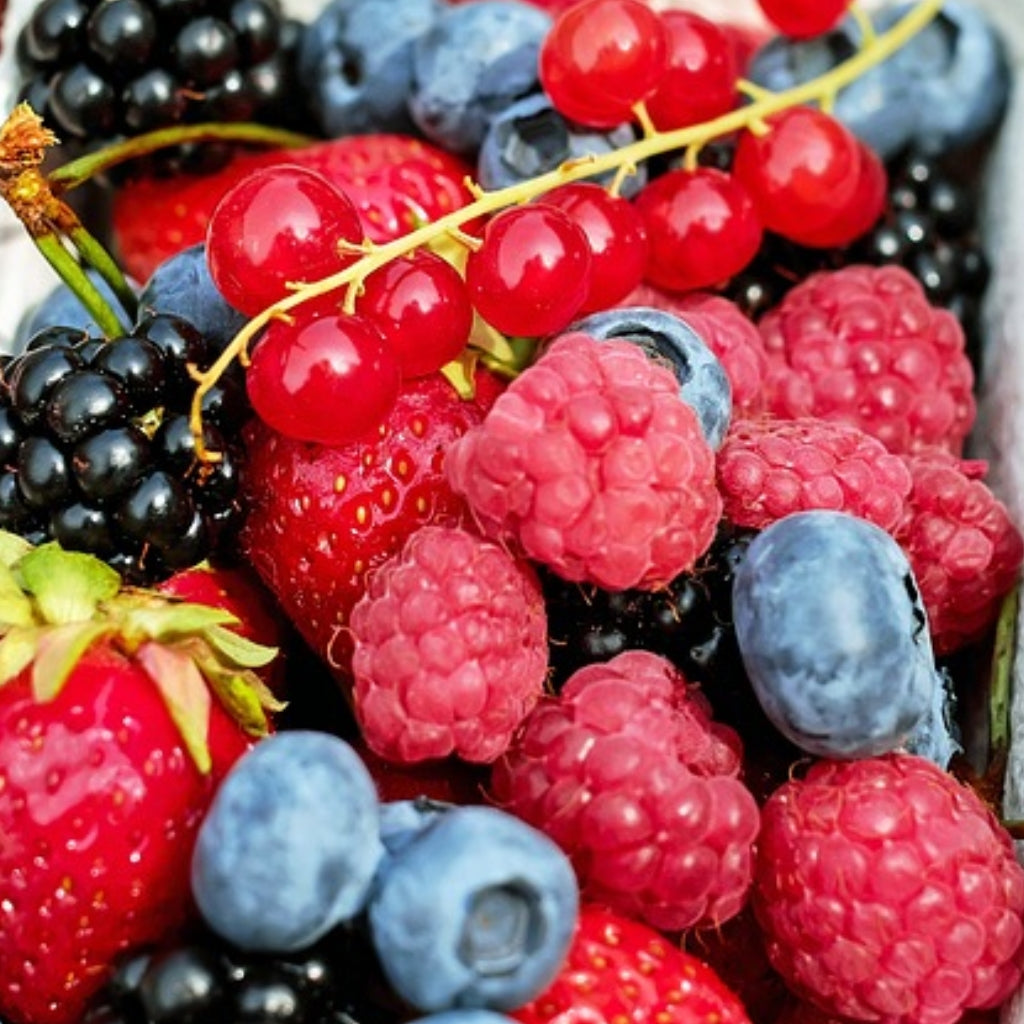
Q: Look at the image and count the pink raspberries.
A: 8